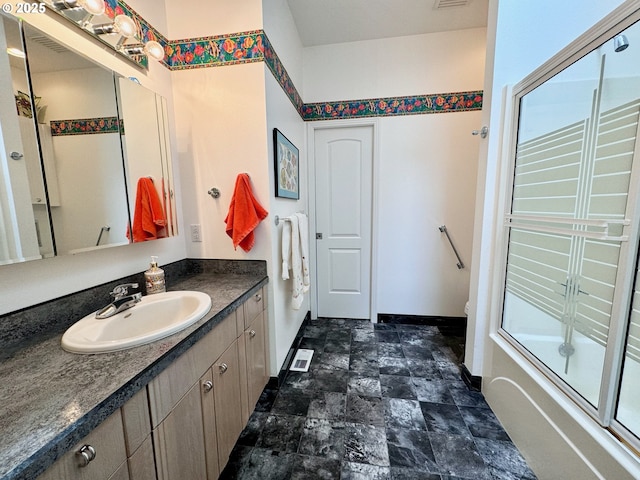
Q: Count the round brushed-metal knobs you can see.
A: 5